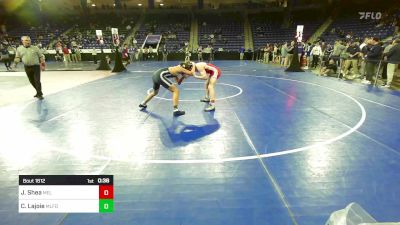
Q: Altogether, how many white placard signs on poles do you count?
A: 3